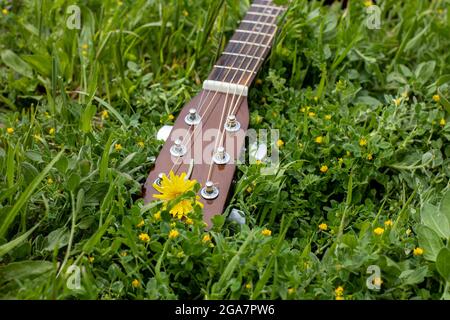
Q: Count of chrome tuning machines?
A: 6